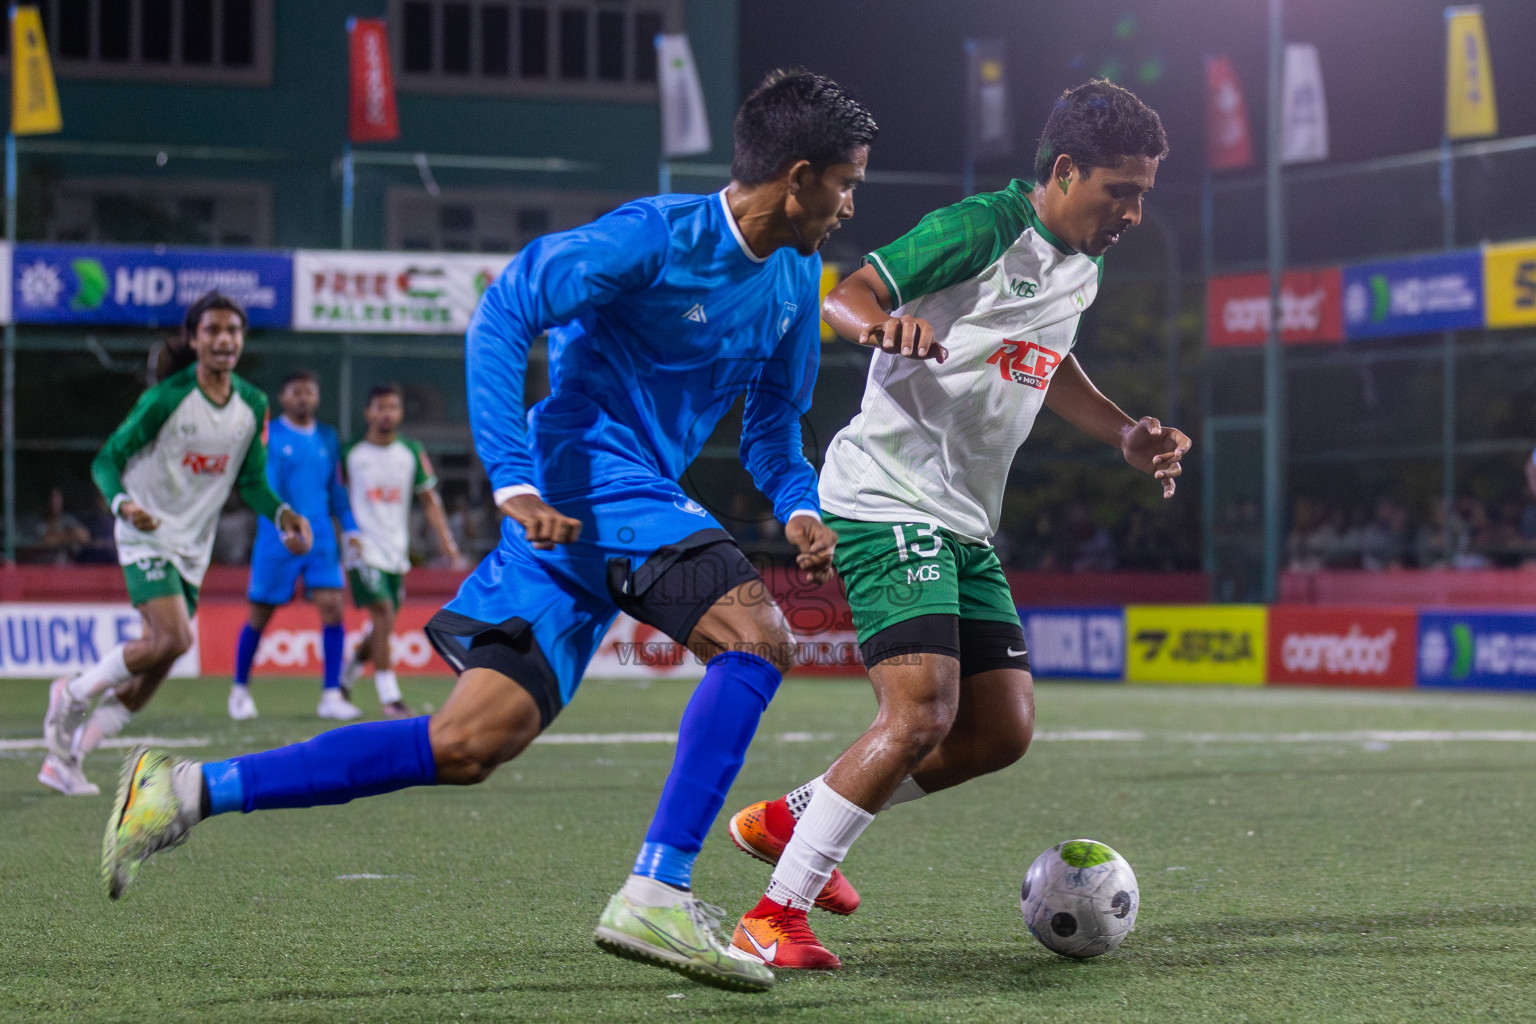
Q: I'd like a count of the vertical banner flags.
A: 7